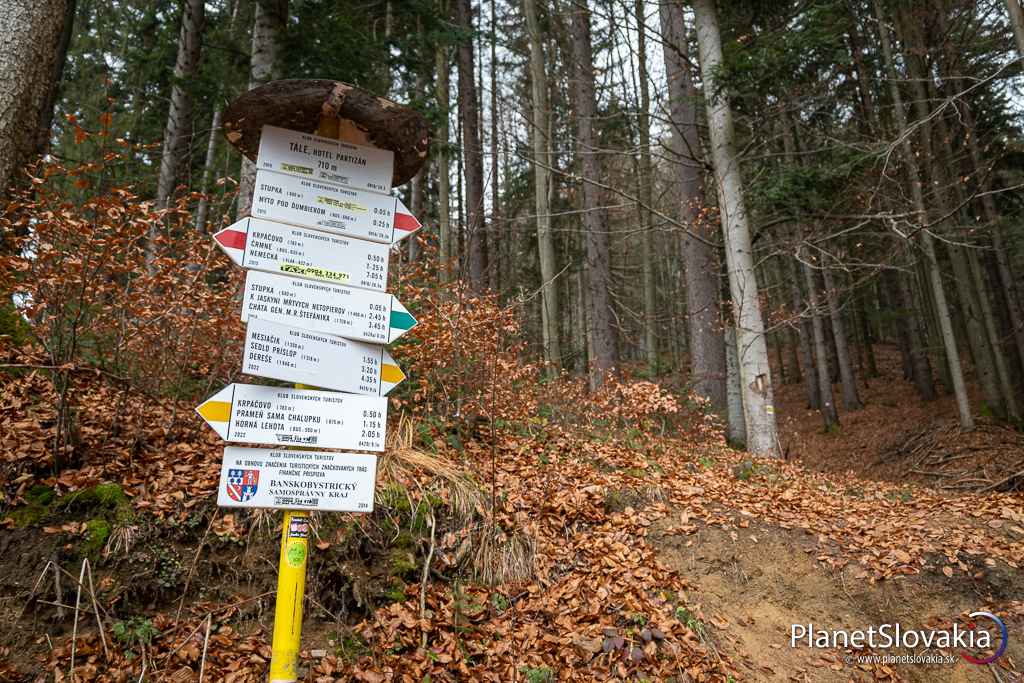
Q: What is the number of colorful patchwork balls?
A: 0